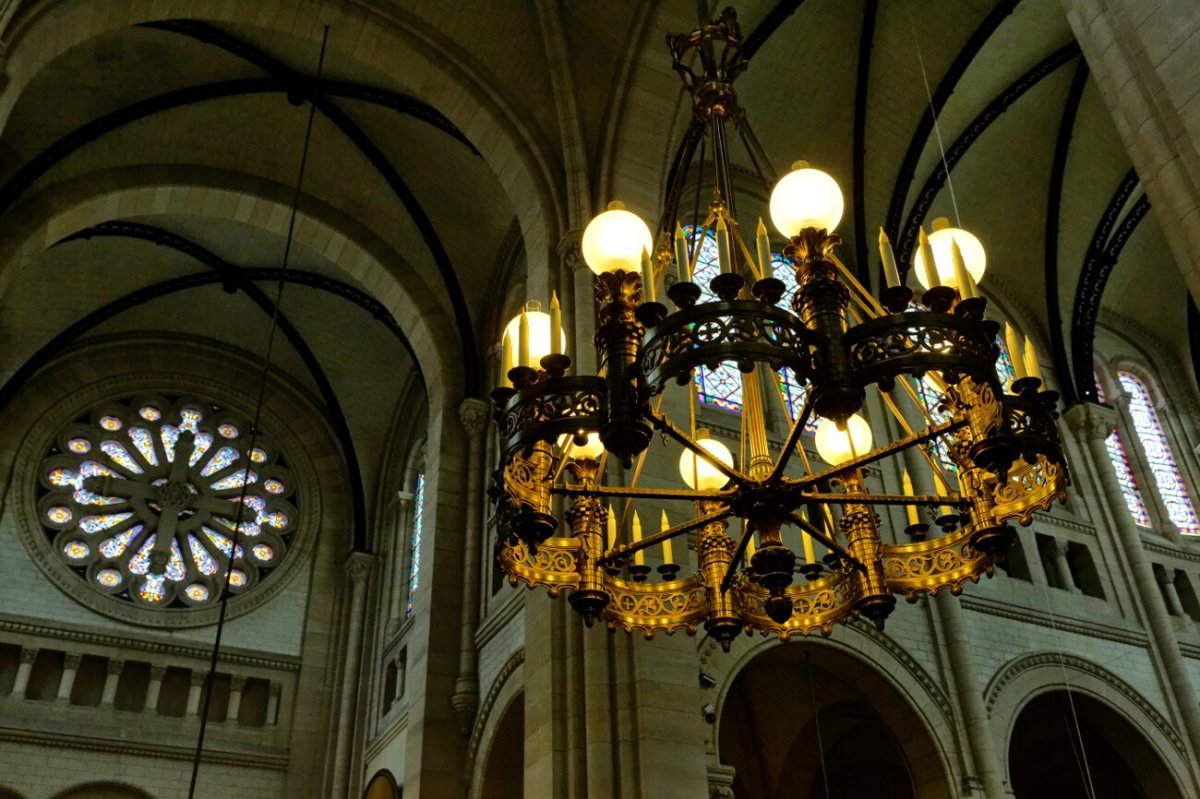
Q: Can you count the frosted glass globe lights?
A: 7